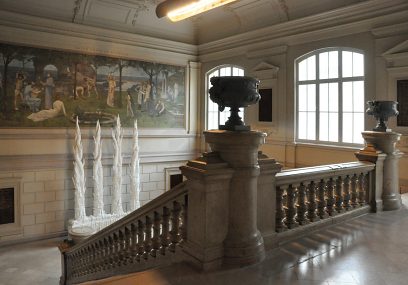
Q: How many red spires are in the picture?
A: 0